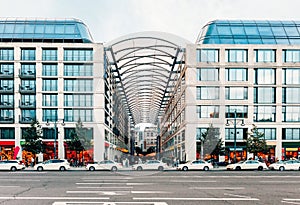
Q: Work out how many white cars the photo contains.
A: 7